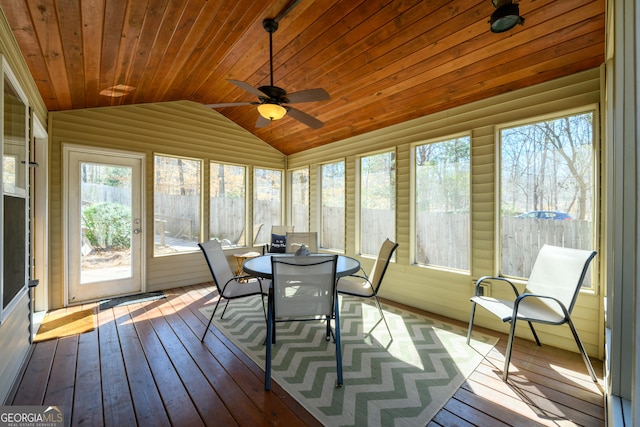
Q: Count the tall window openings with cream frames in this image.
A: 8